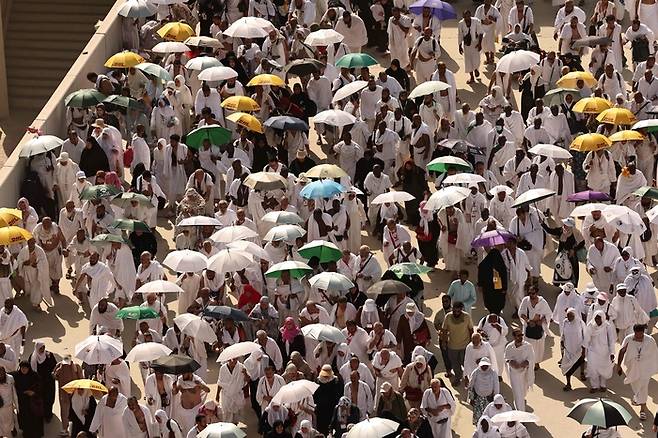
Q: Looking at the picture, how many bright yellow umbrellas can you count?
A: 13